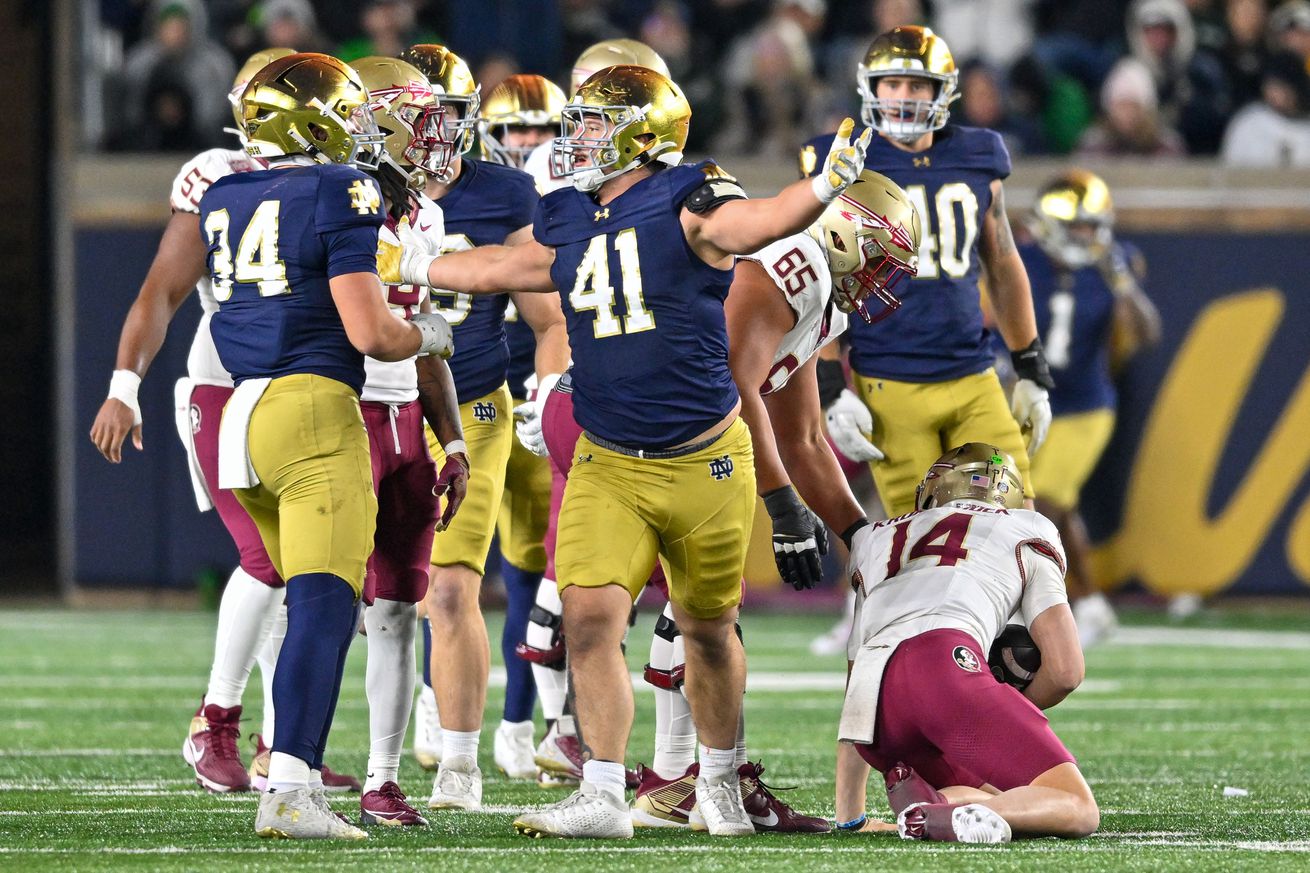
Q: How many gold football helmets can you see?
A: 11